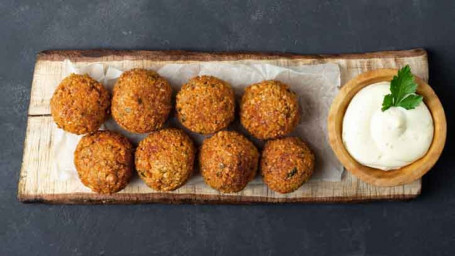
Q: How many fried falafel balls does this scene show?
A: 8